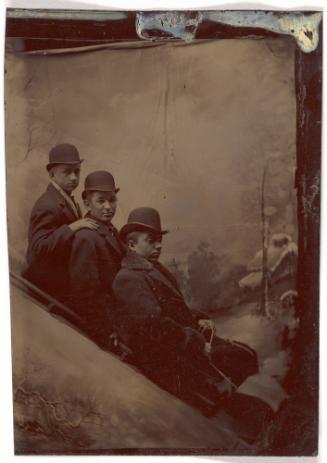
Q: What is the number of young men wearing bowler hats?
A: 3